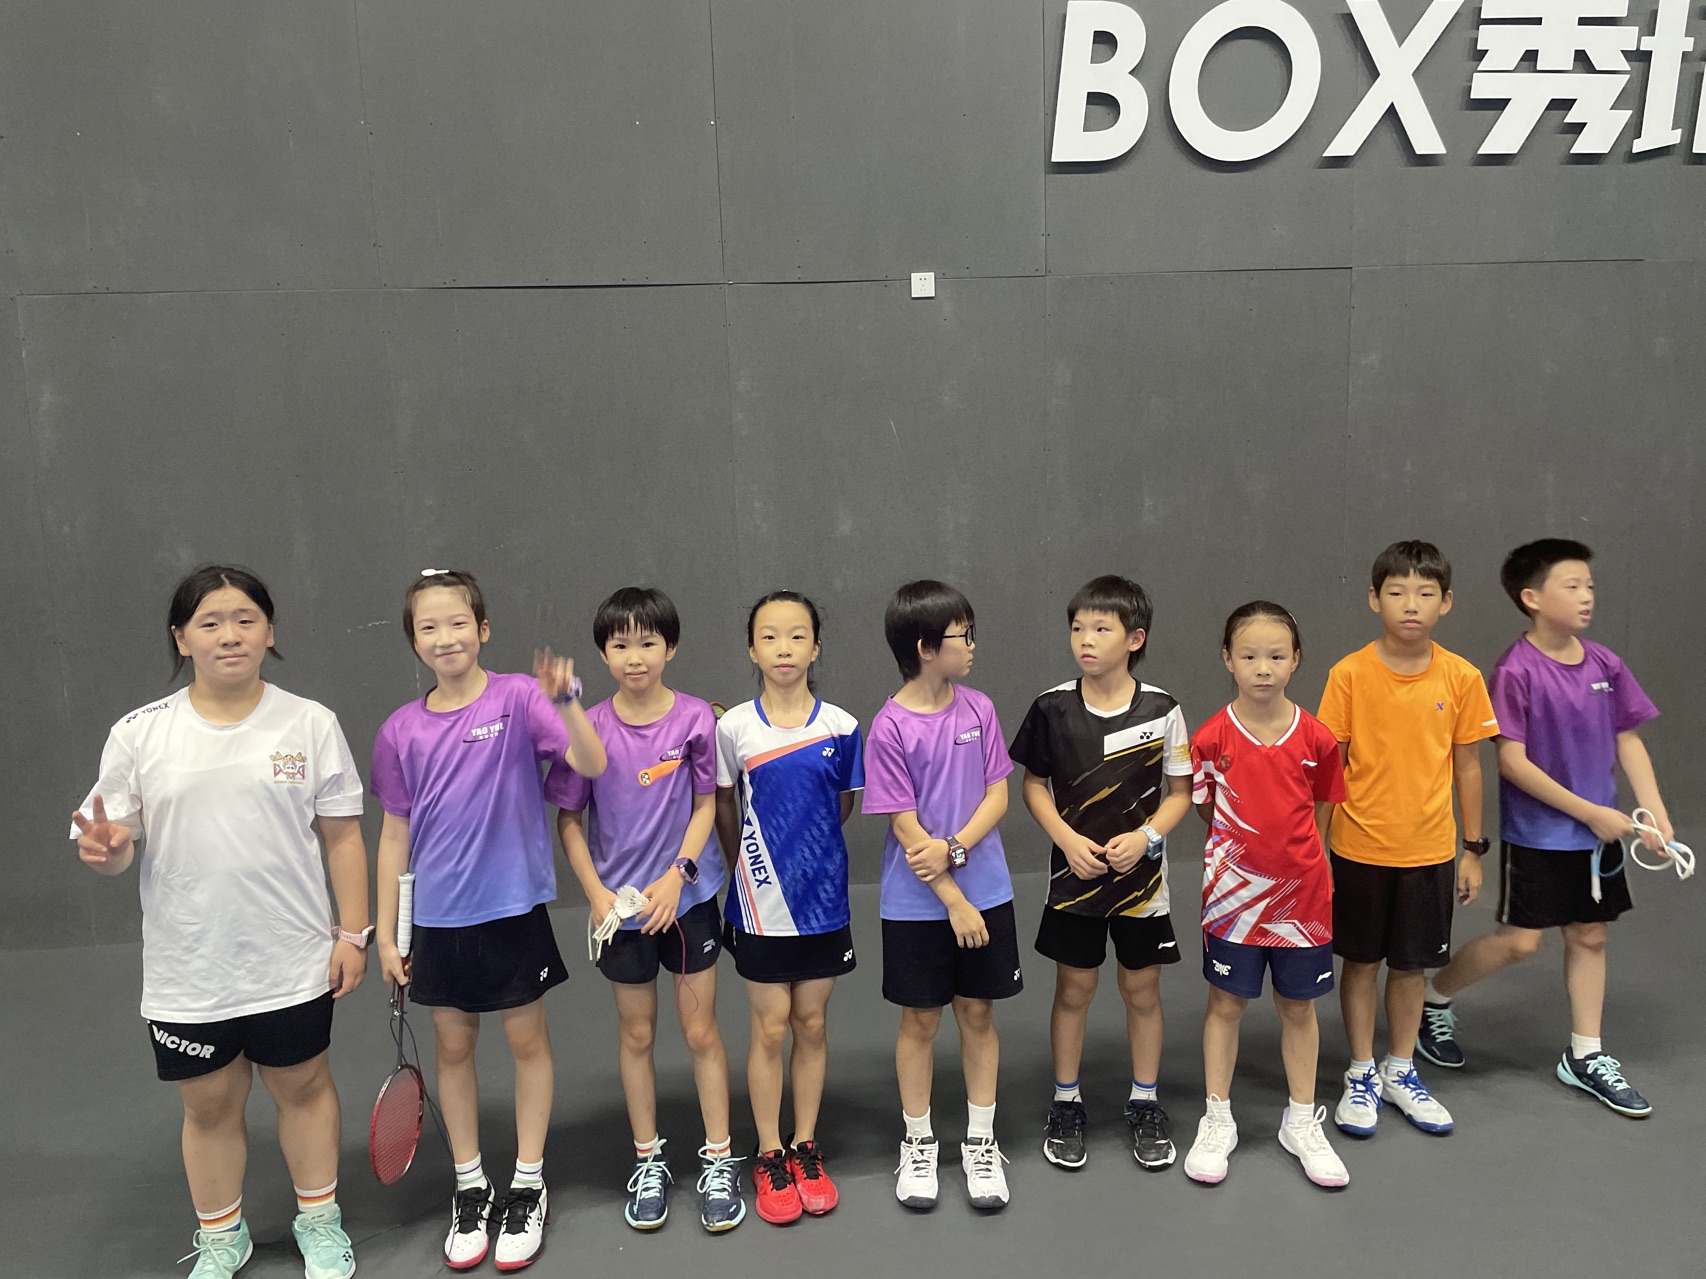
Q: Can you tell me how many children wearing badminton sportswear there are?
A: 9